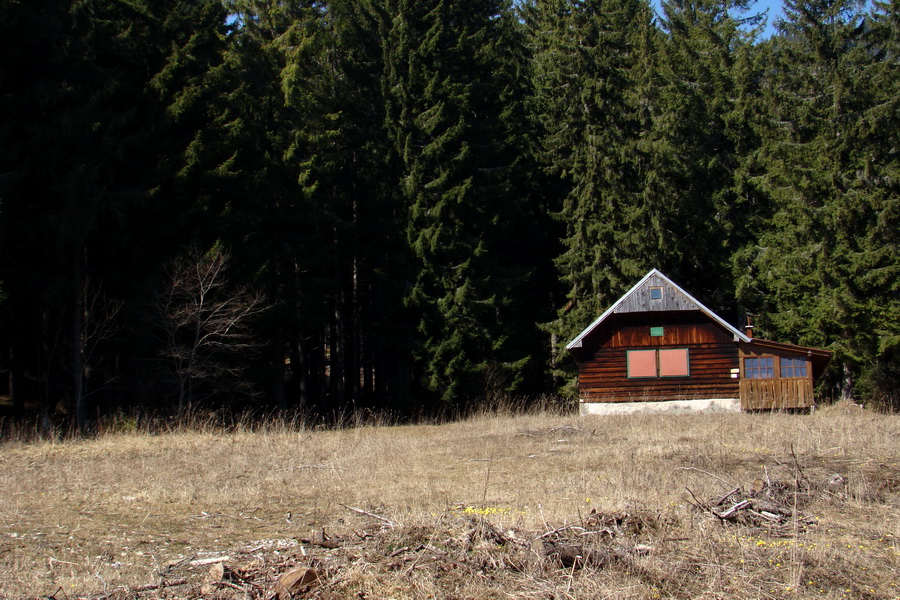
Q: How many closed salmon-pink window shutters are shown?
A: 2